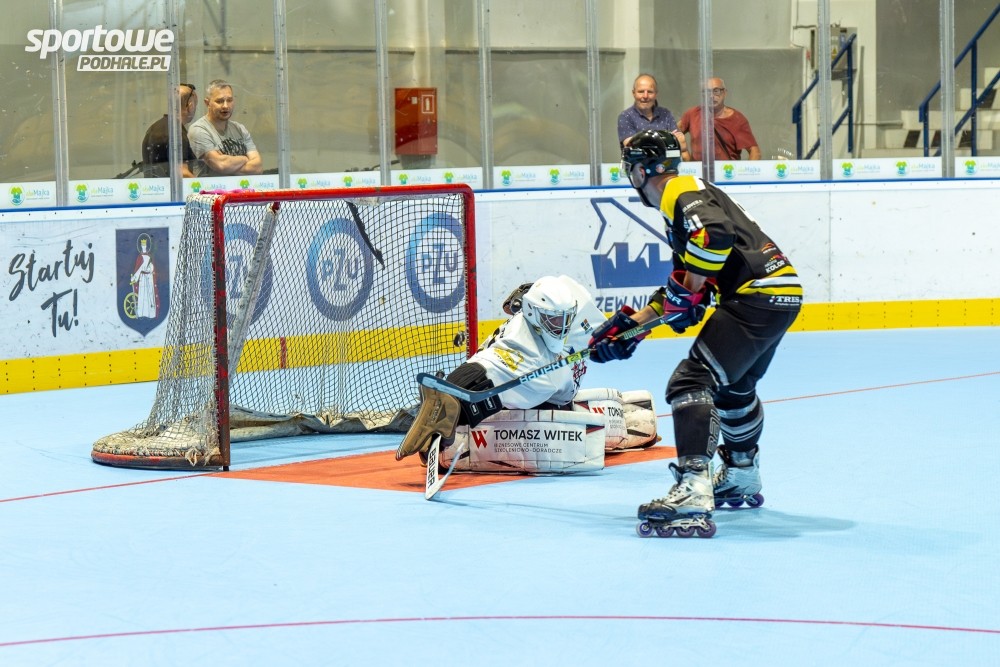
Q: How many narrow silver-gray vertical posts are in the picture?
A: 9